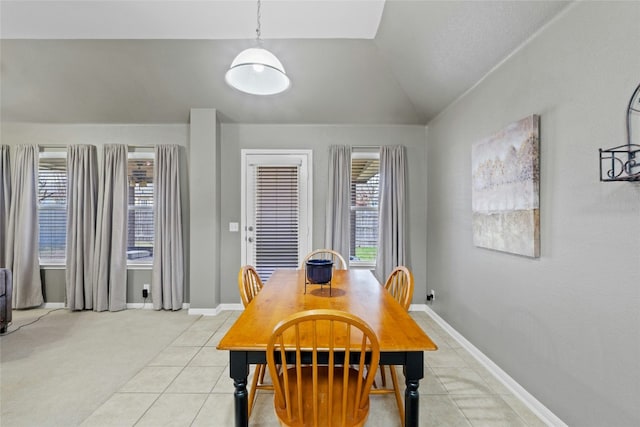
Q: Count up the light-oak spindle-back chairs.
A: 4